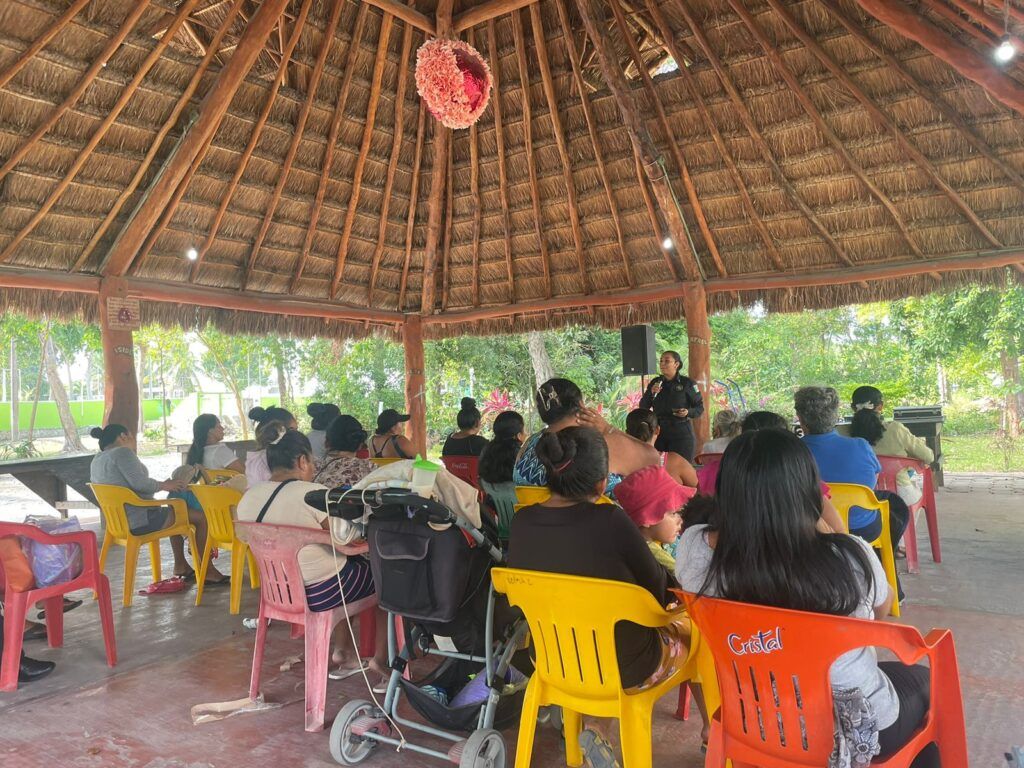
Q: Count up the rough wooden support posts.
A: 3